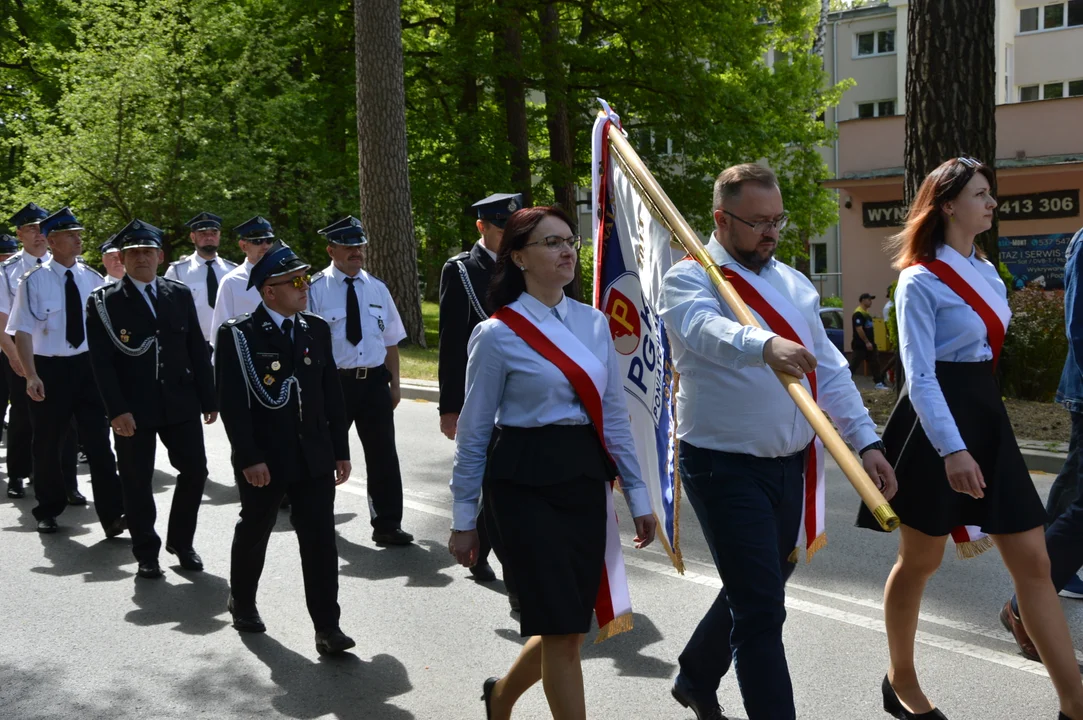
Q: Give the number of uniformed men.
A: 10